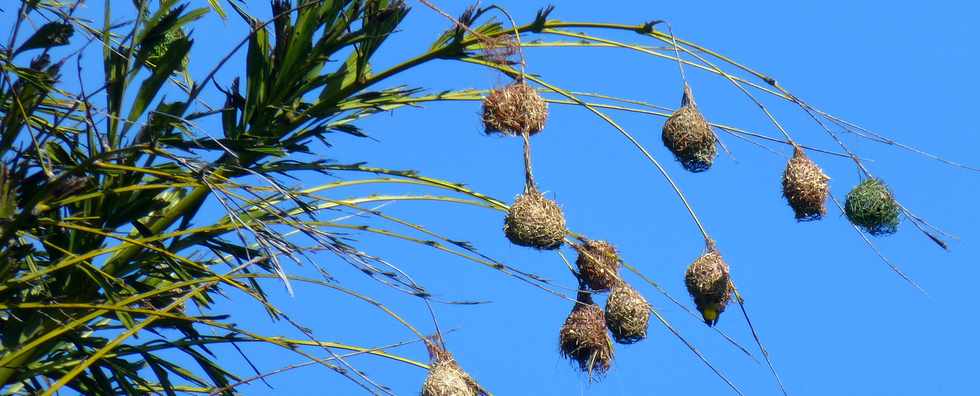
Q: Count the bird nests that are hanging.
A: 10